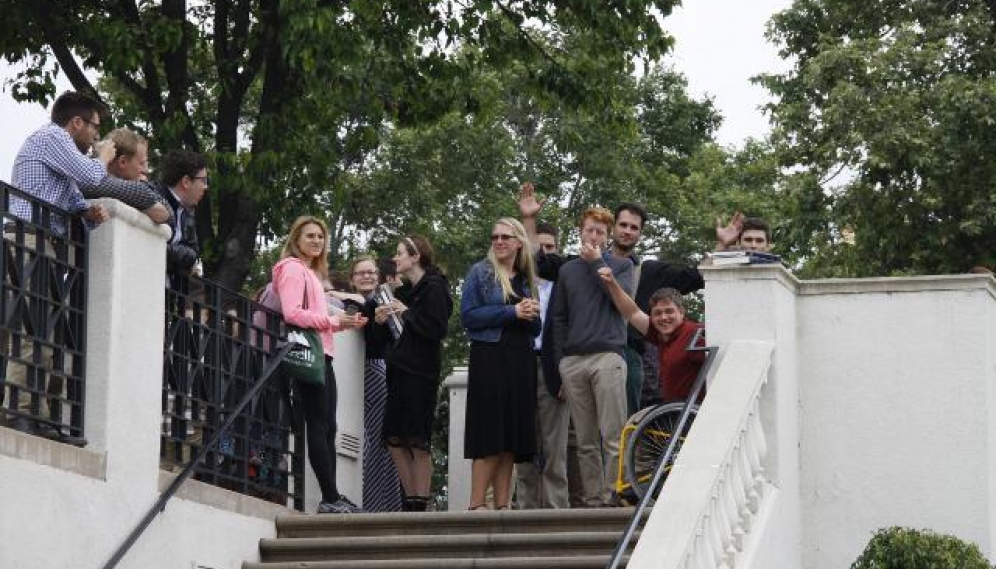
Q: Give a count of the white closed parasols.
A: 0